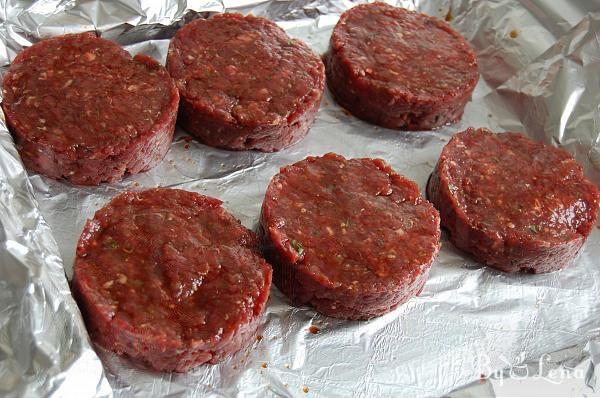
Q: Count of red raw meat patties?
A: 6